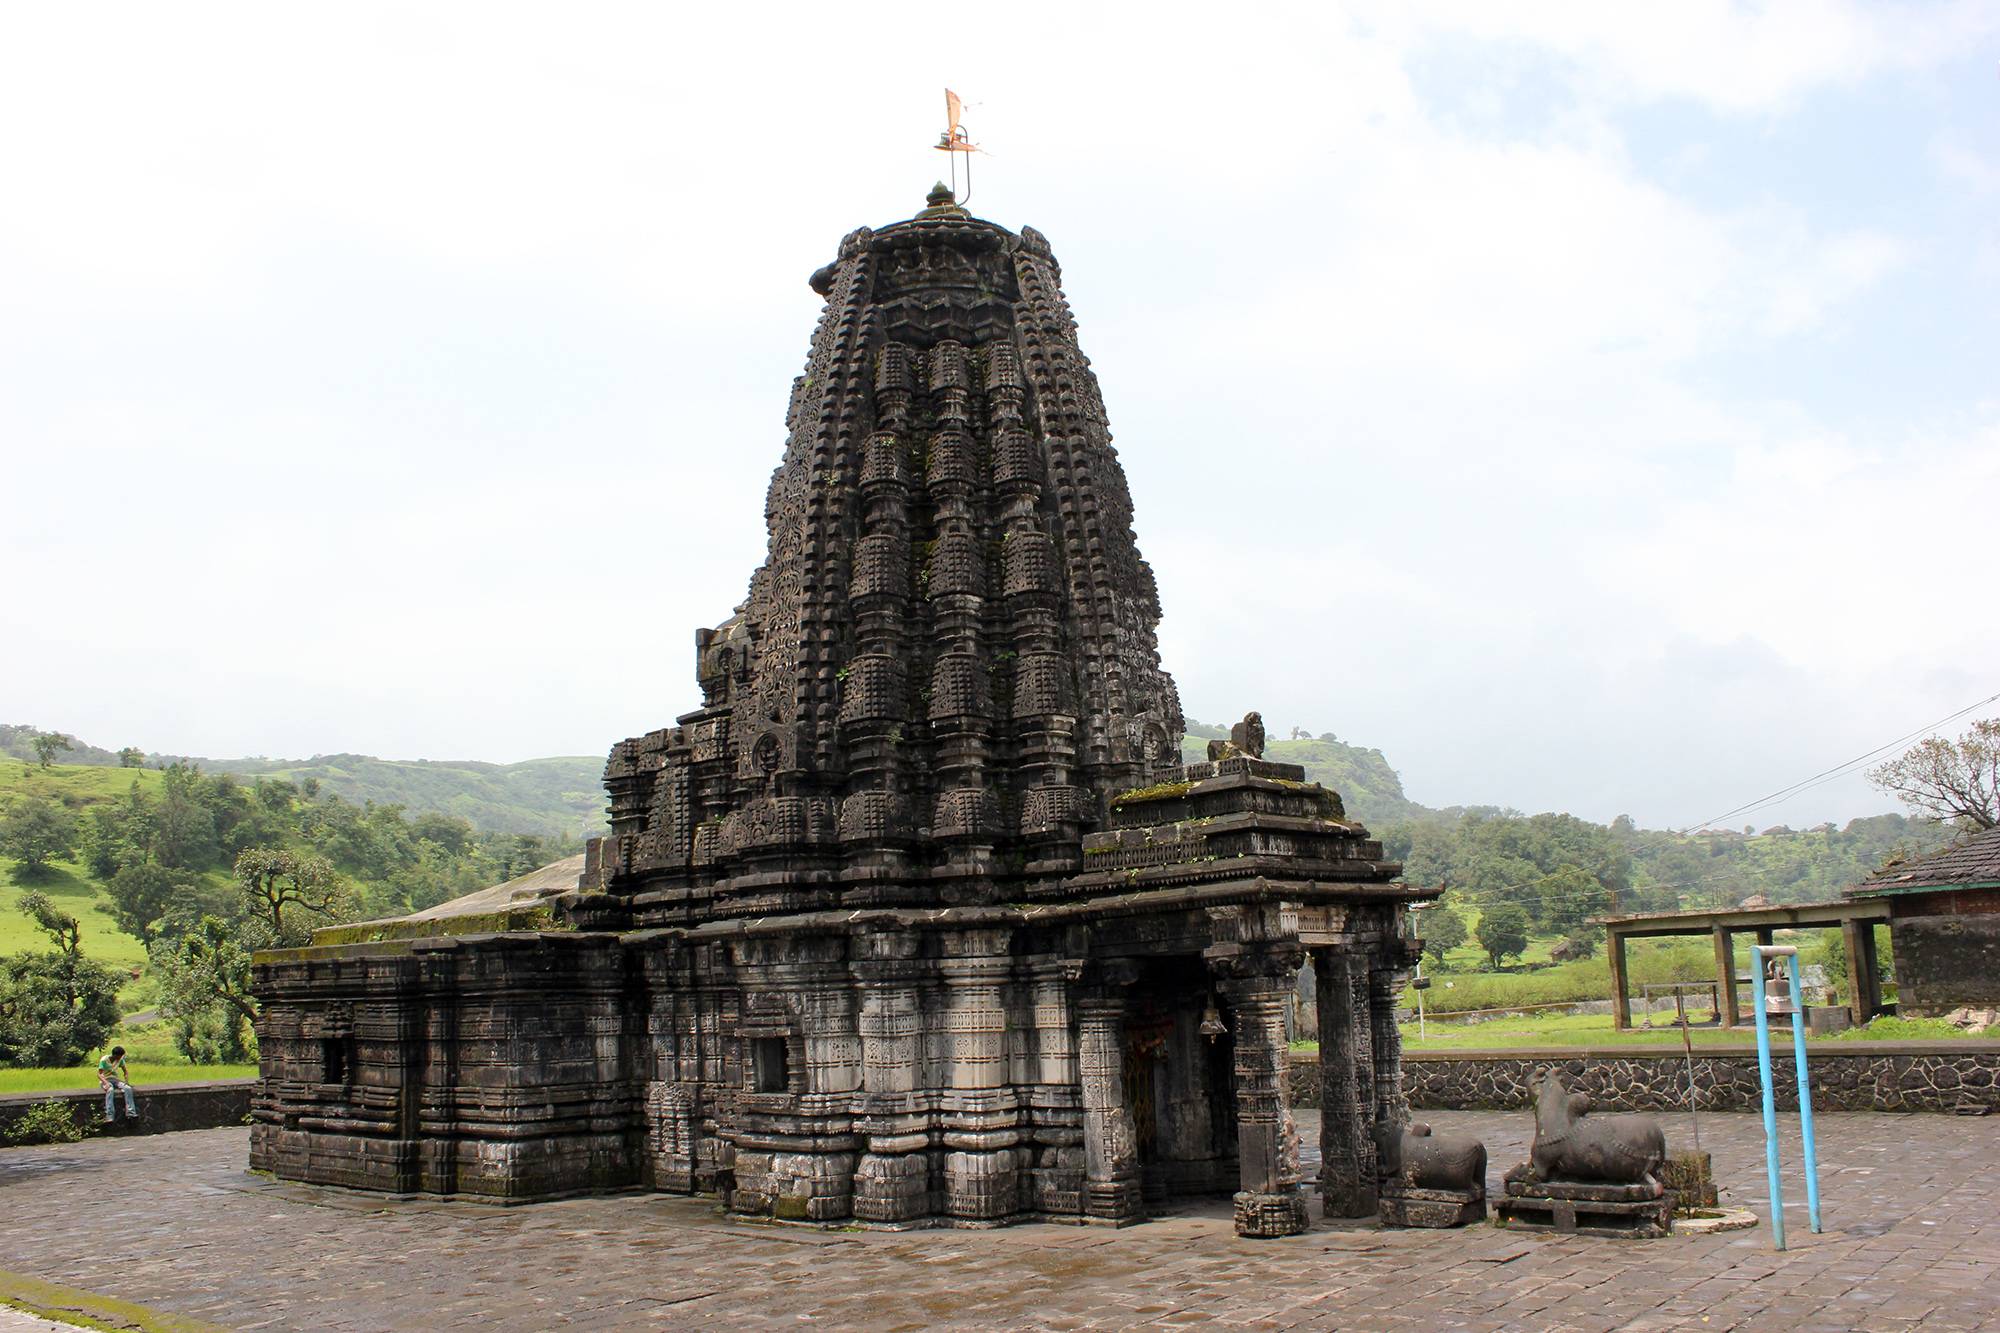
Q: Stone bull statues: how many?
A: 2